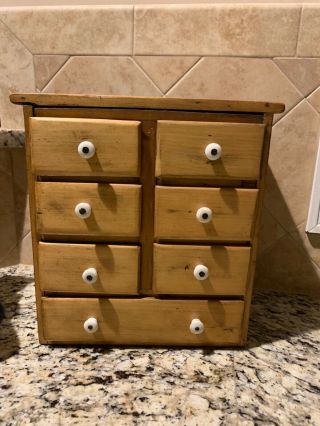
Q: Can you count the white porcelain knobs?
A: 8